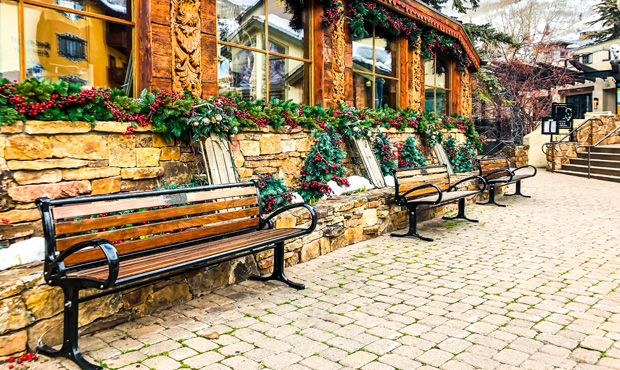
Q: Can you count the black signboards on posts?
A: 2